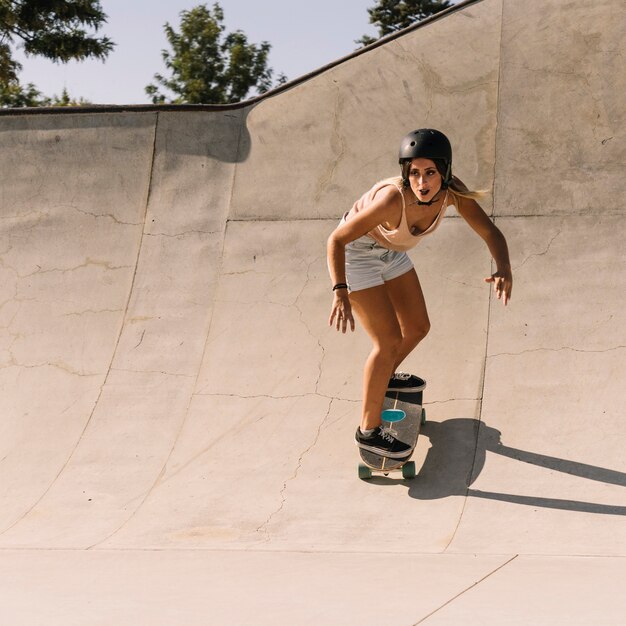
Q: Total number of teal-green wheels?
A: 3